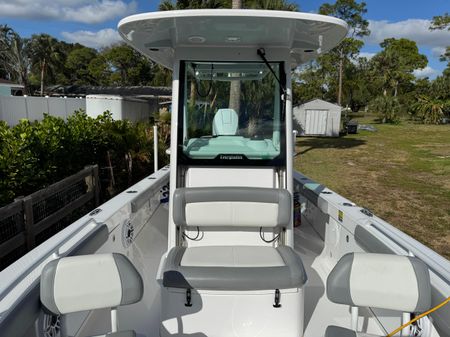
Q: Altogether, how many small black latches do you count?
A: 2